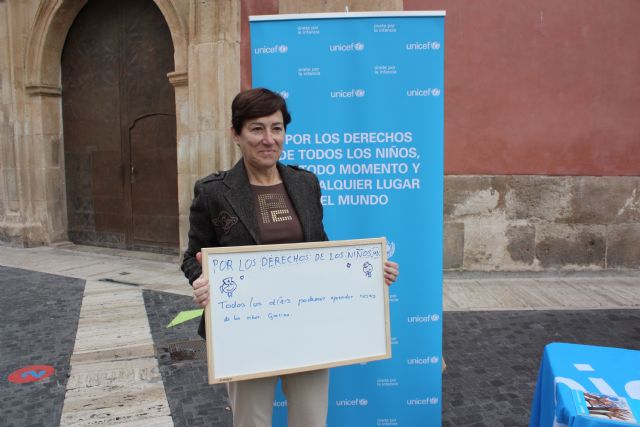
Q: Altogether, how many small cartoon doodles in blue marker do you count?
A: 2